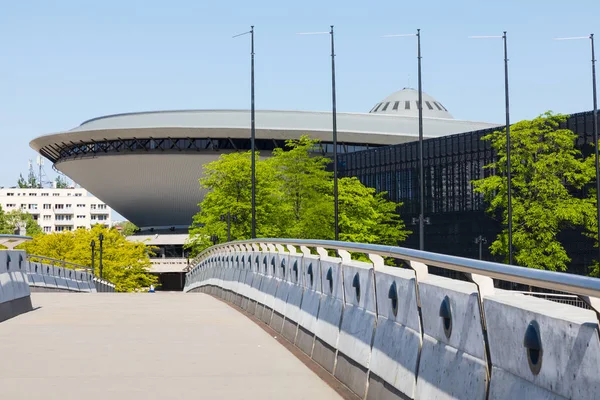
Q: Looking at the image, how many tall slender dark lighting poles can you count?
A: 5